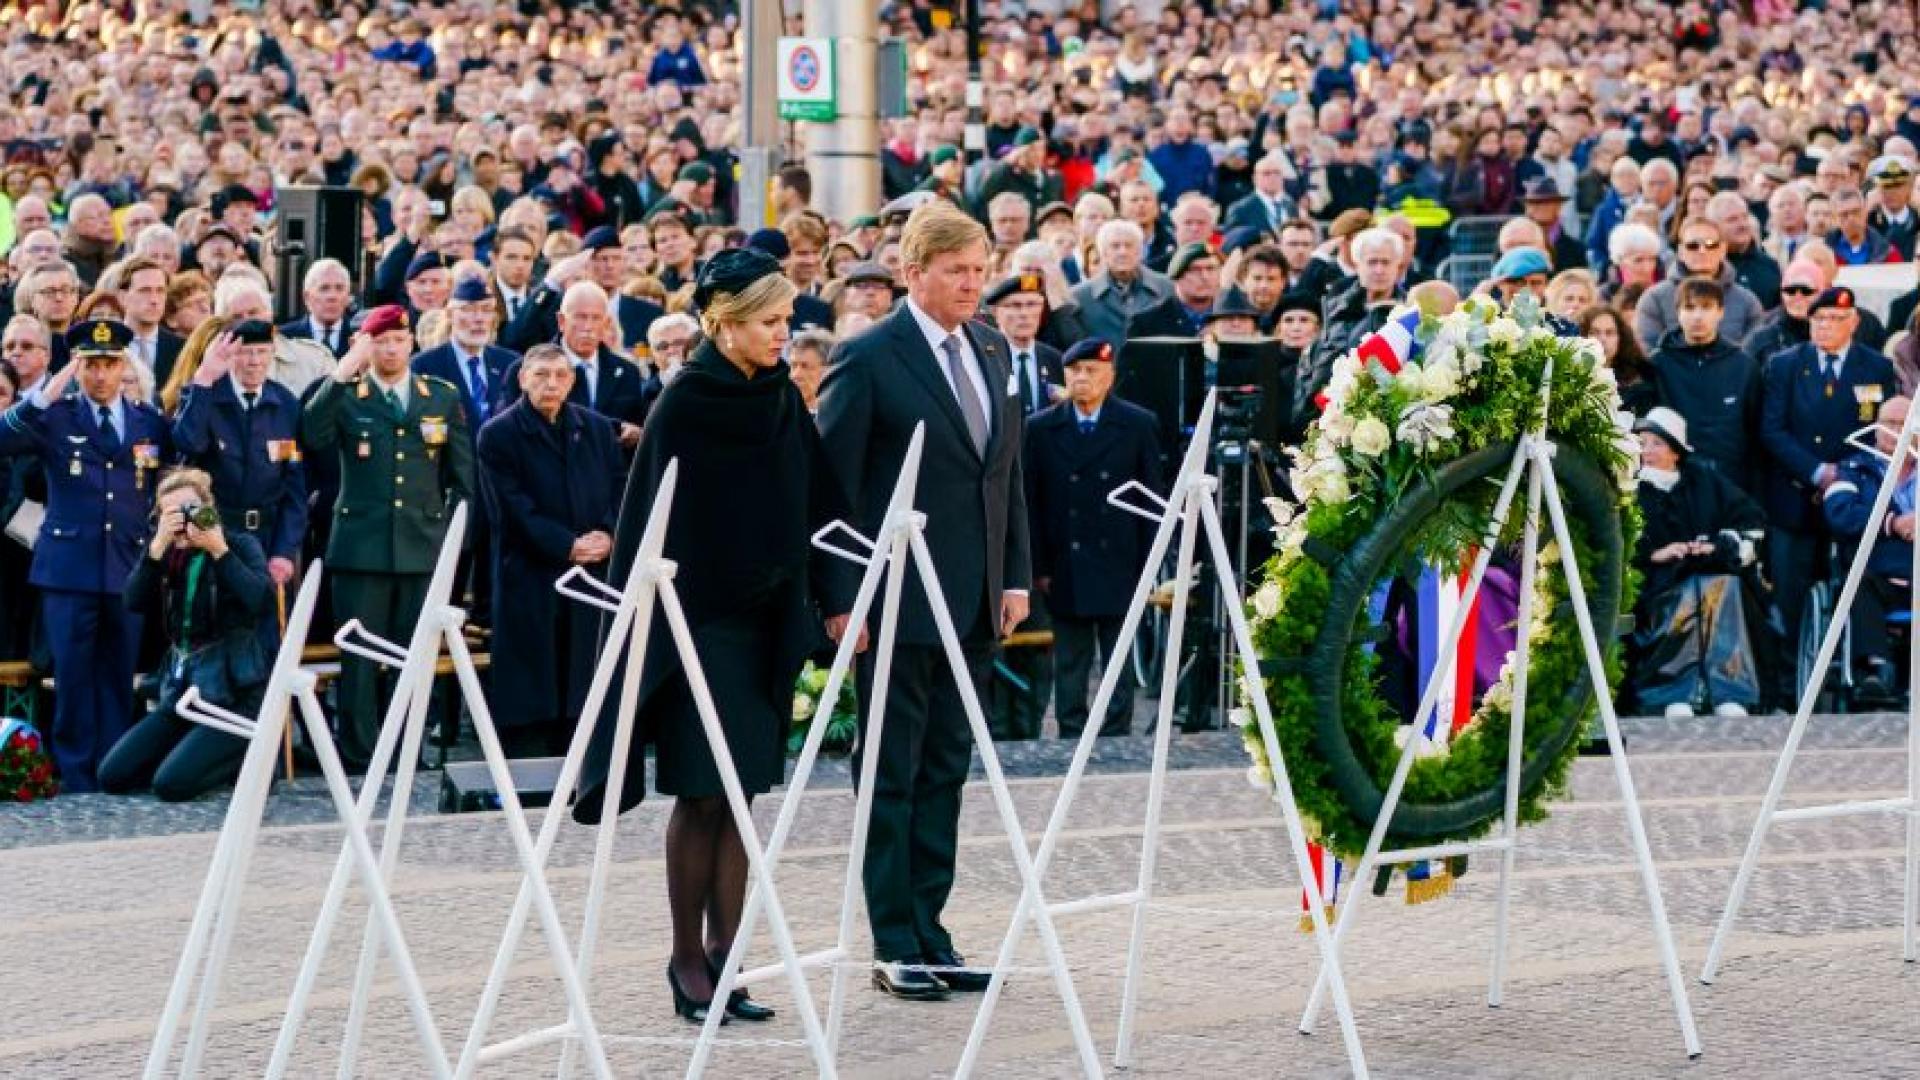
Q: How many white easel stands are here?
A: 7